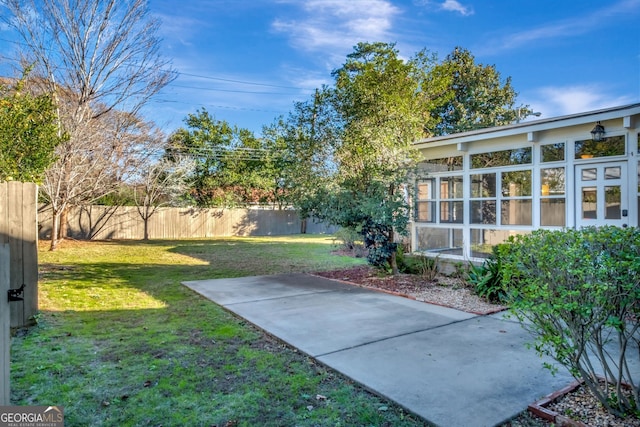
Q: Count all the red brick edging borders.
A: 2